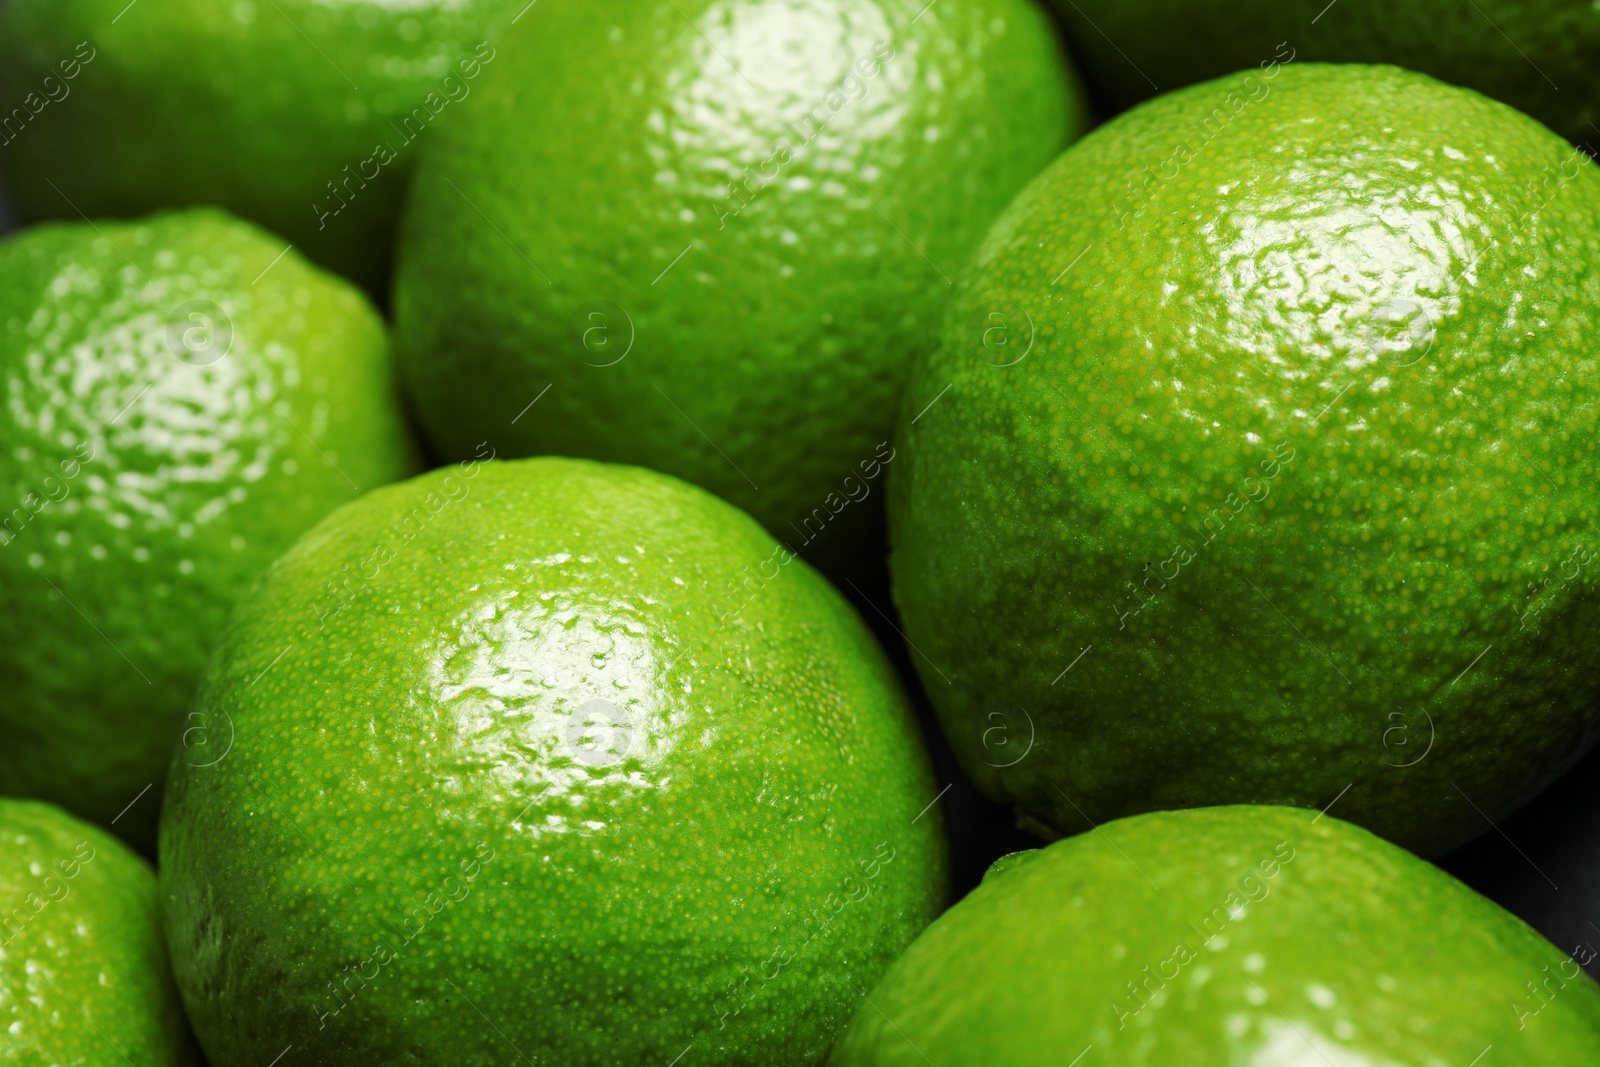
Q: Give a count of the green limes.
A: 8